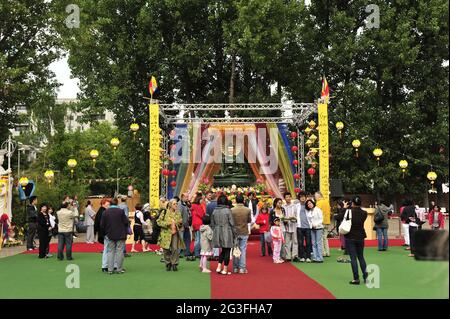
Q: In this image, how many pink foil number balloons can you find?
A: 0